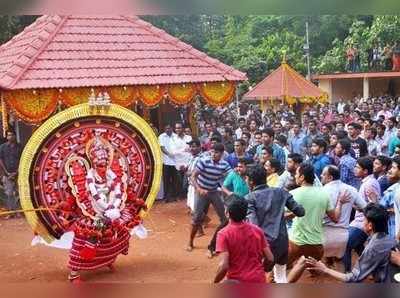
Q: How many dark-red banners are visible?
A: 0